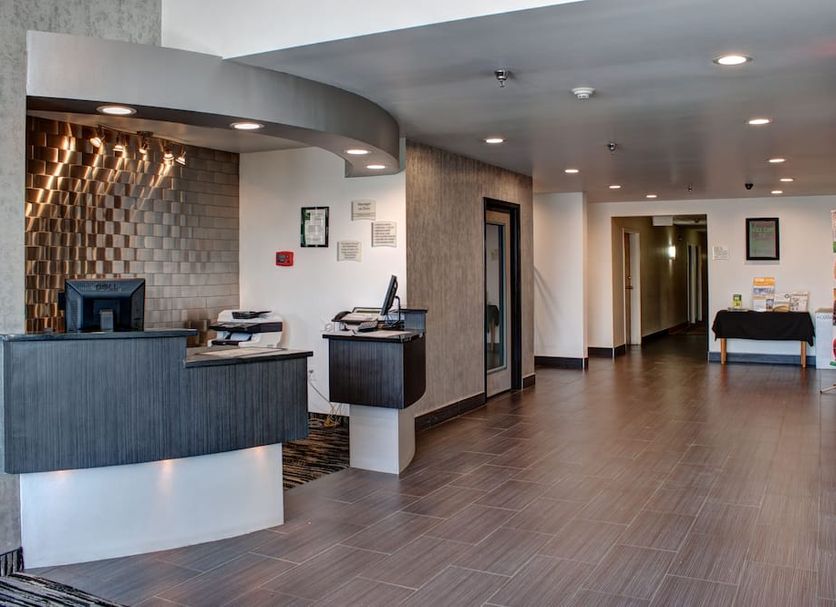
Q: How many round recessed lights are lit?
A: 13